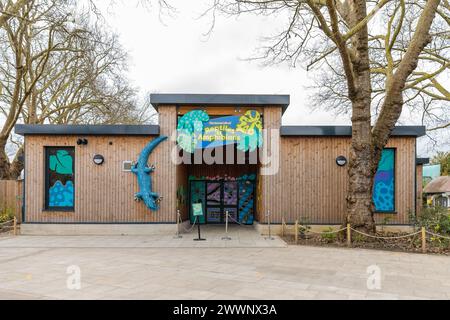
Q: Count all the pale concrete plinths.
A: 2